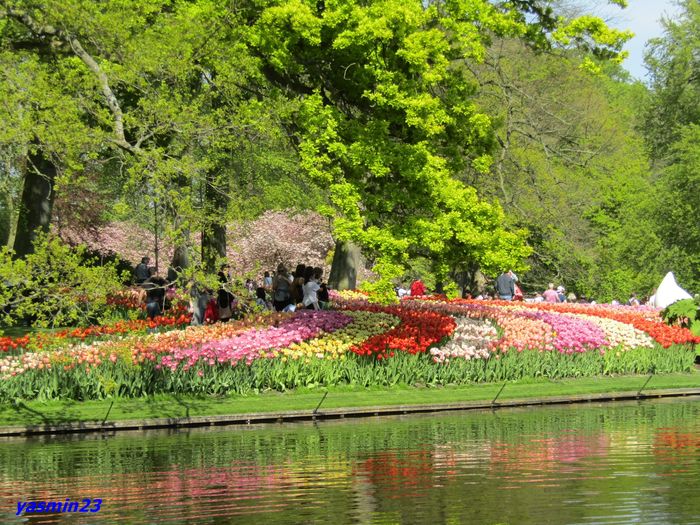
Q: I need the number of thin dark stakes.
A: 4